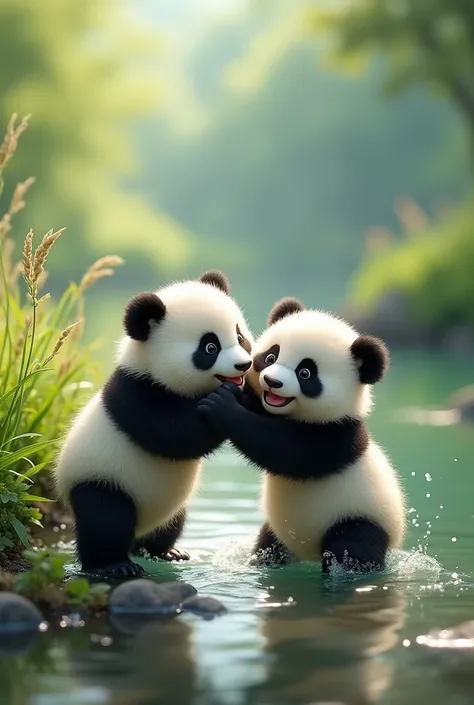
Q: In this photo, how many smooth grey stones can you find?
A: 4